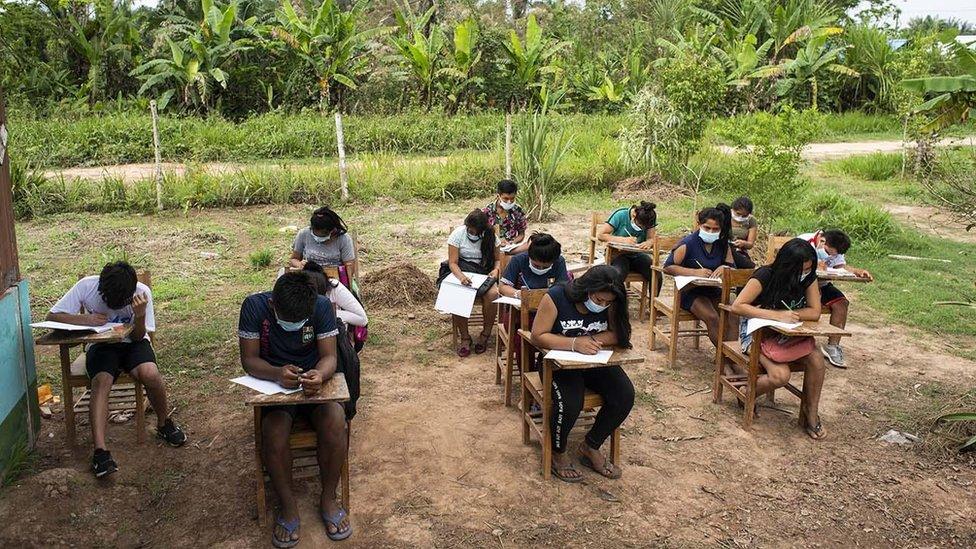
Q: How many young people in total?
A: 13